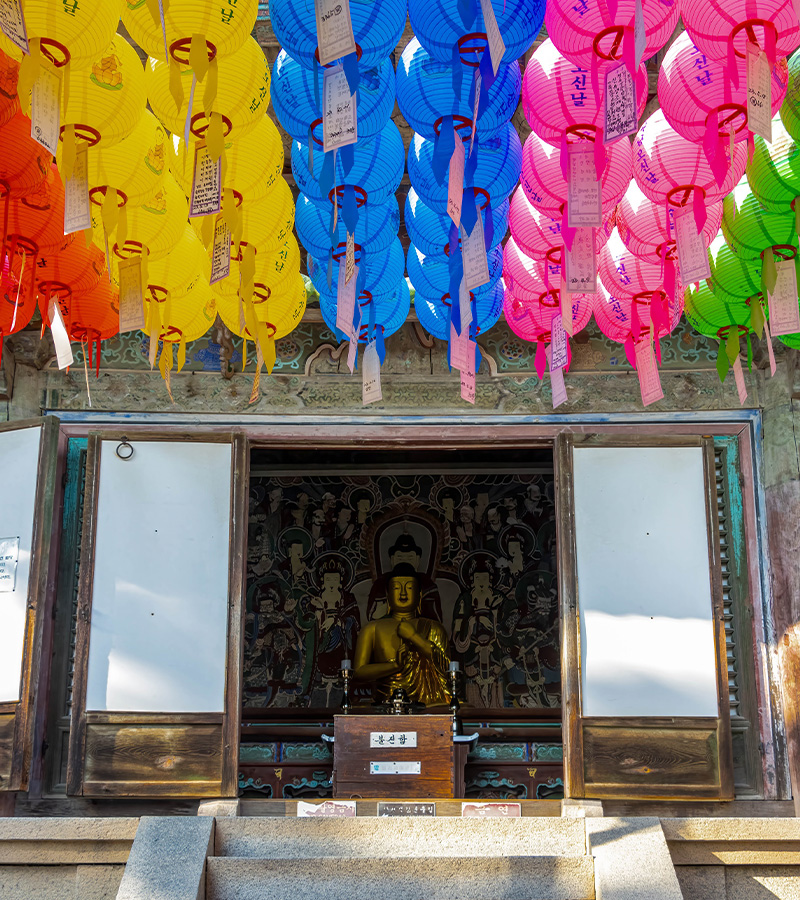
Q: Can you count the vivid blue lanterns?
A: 12